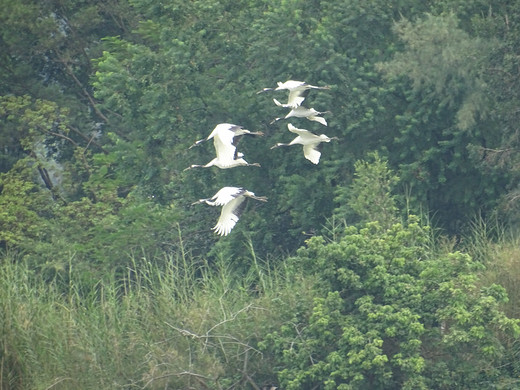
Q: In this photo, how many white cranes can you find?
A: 6